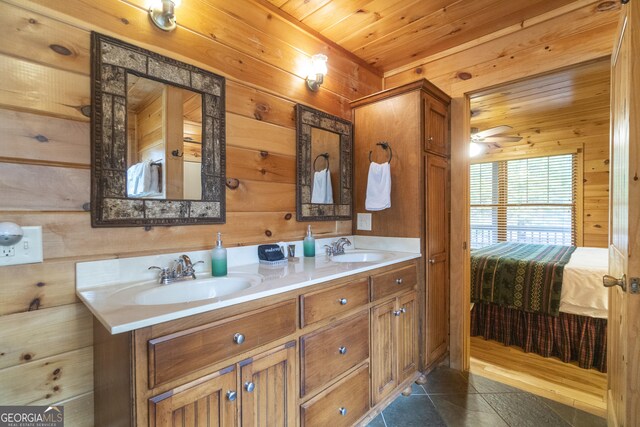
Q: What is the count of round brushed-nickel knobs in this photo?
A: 11